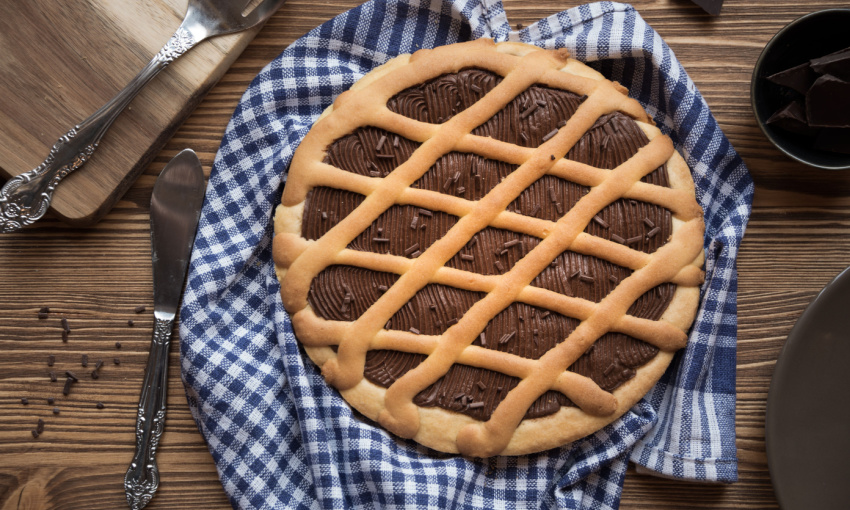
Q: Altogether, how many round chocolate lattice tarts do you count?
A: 1